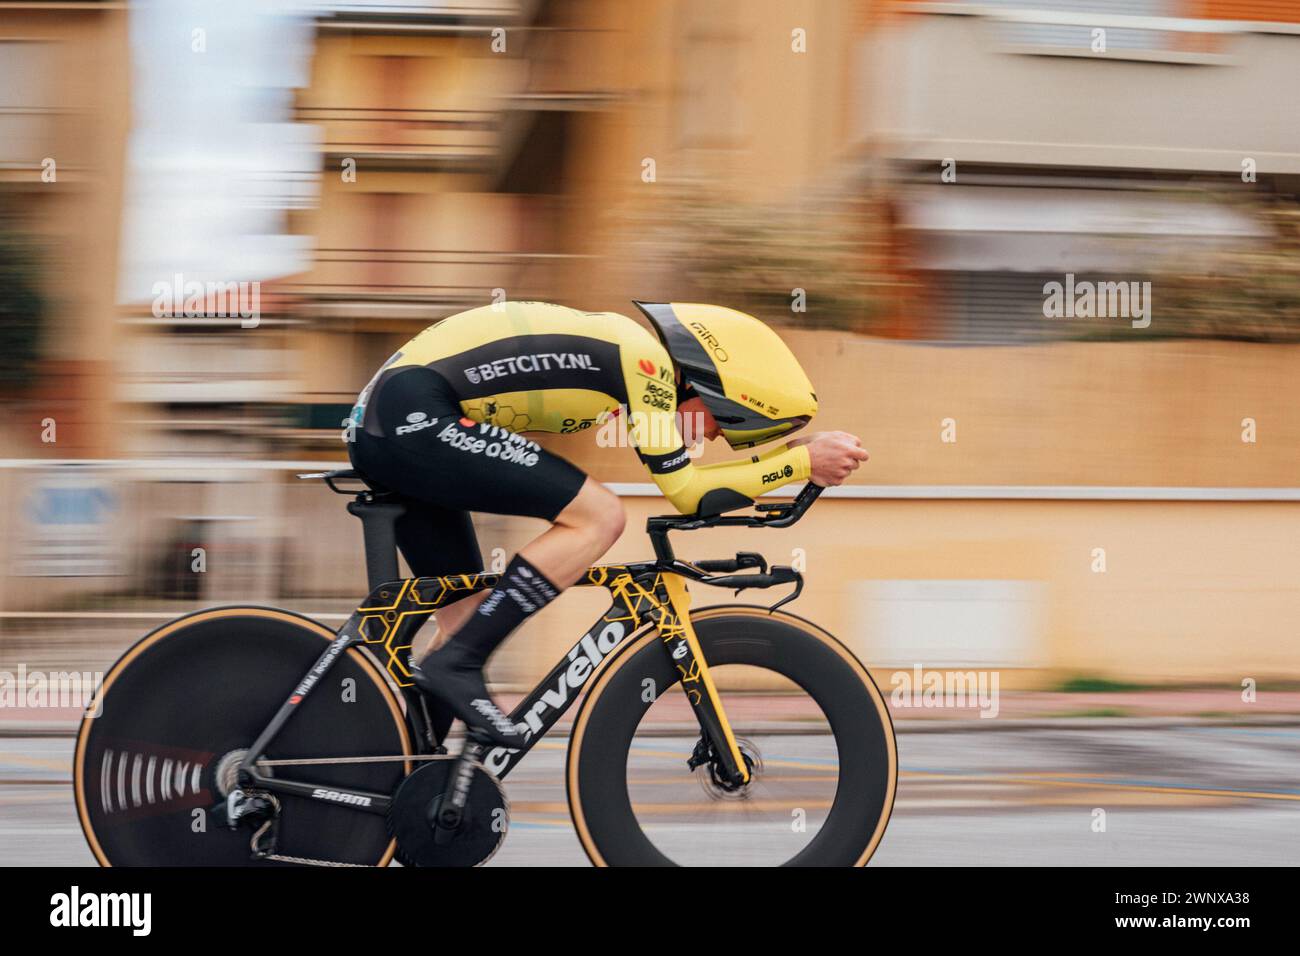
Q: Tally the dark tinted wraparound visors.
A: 1